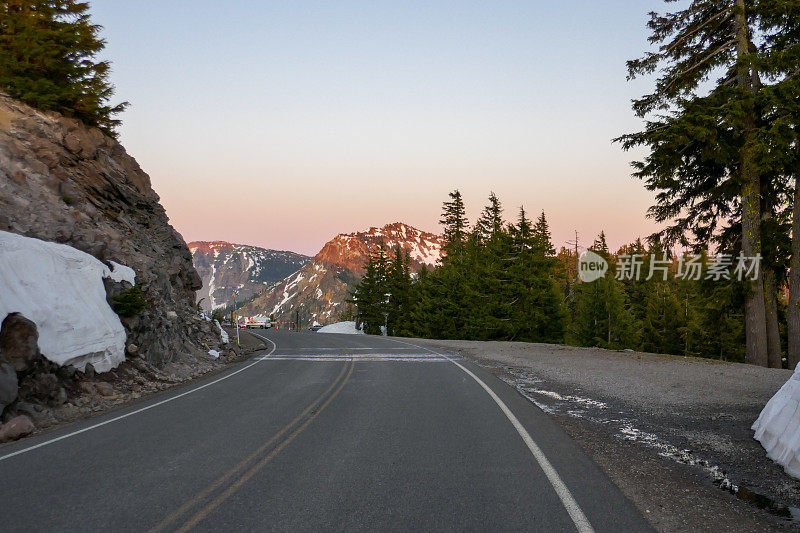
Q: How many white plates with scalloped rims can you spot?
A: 0